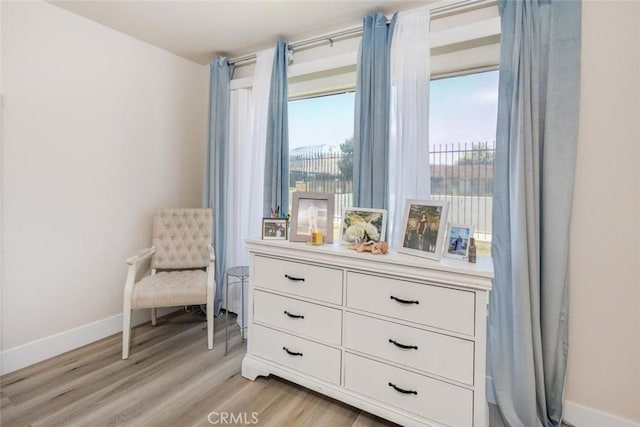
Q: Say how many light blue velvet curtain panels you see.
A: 4